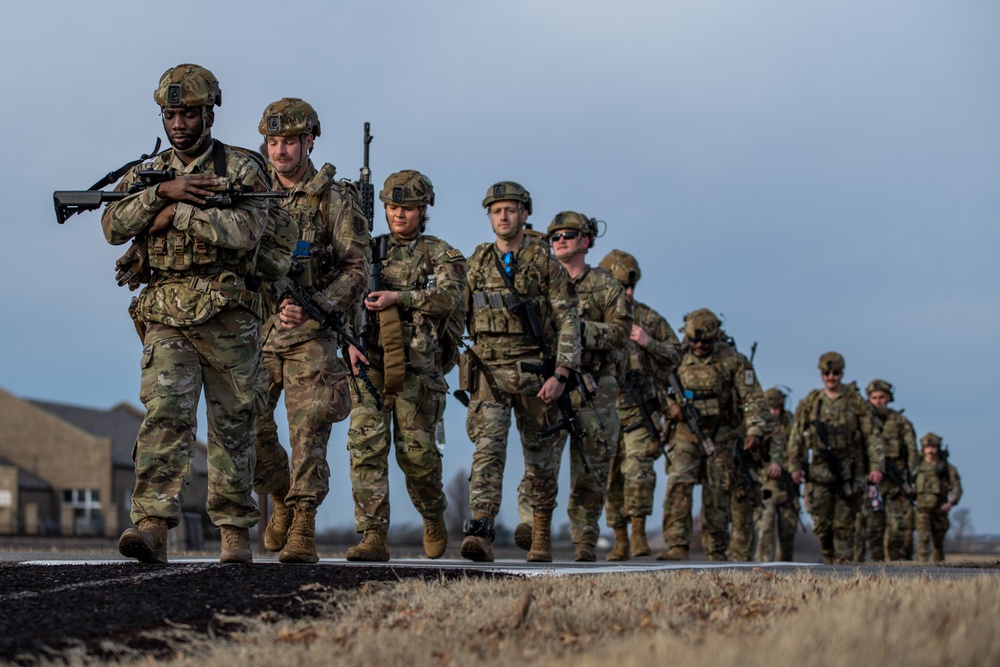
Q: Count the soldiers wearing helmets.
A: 11